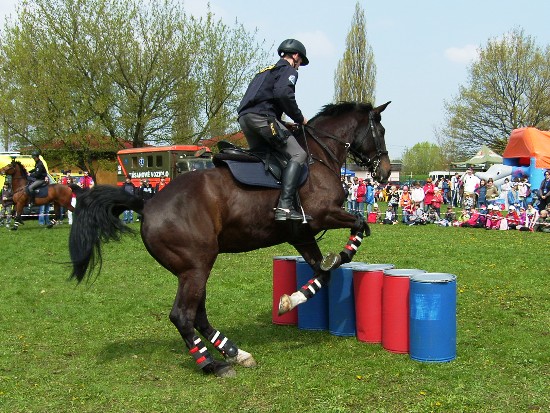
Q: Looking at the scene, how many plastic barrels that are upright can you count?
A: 6